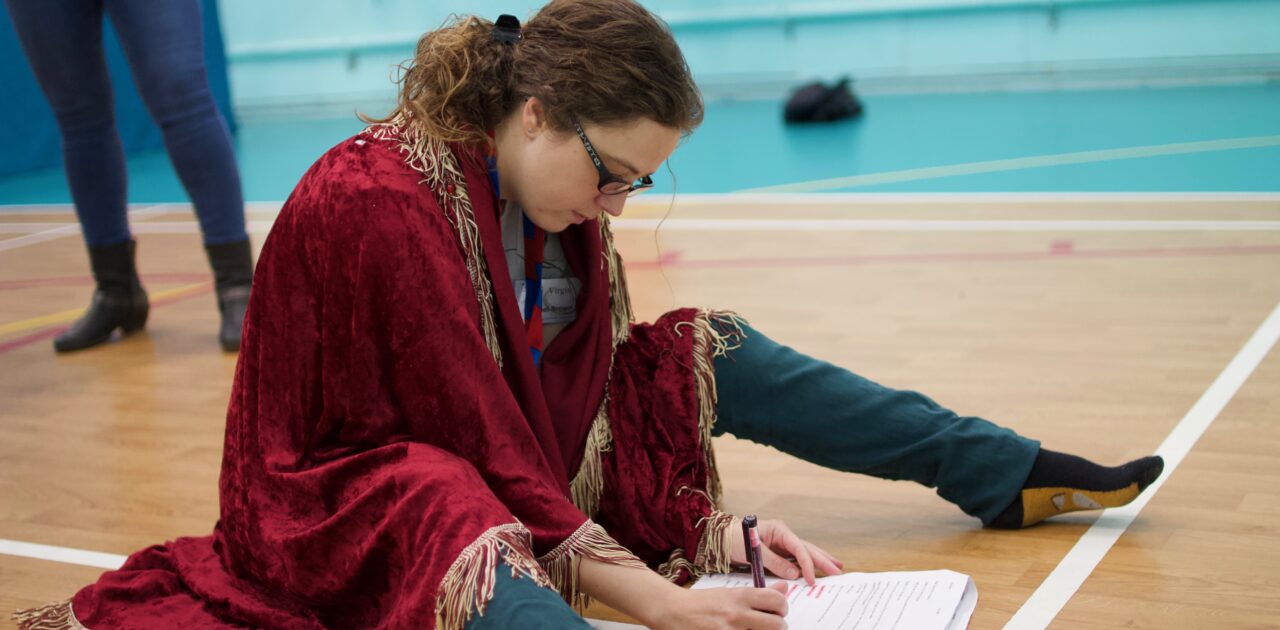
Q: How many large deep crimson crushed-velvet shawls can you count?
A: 1